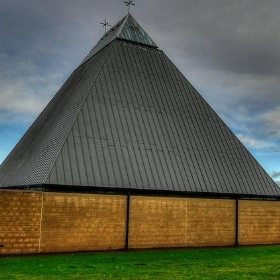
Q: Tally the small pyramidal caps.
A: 1